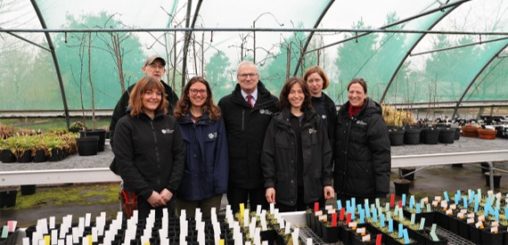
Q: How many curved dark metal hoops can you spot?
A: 5